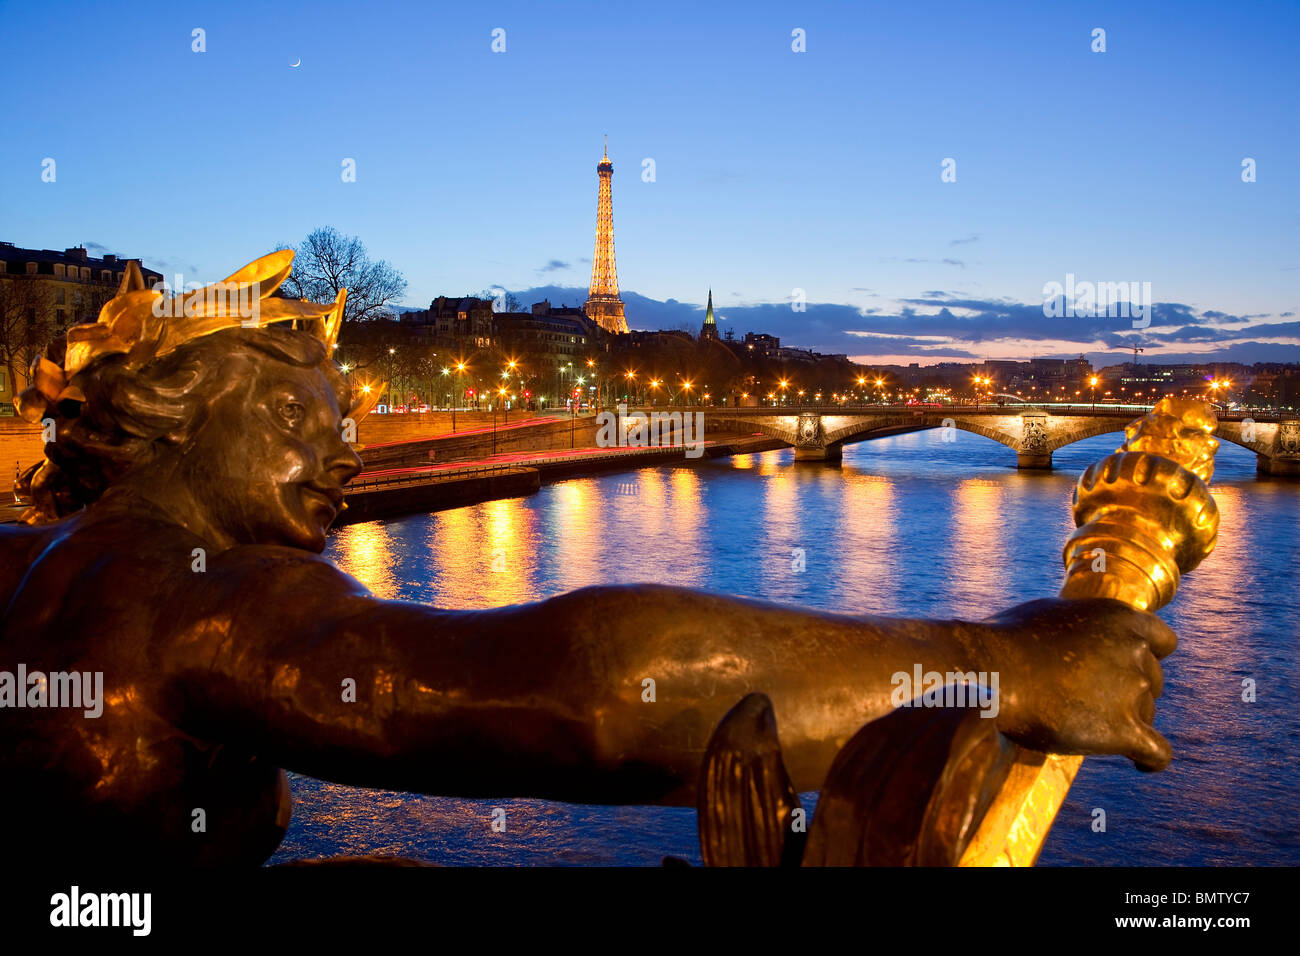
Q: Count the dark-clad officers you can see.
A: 0